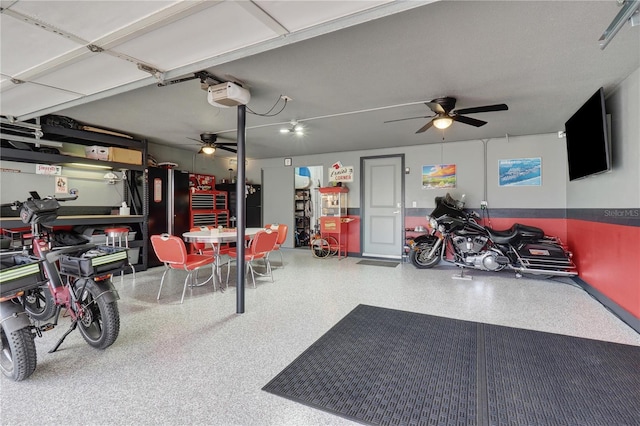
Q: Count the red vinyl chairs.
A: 4